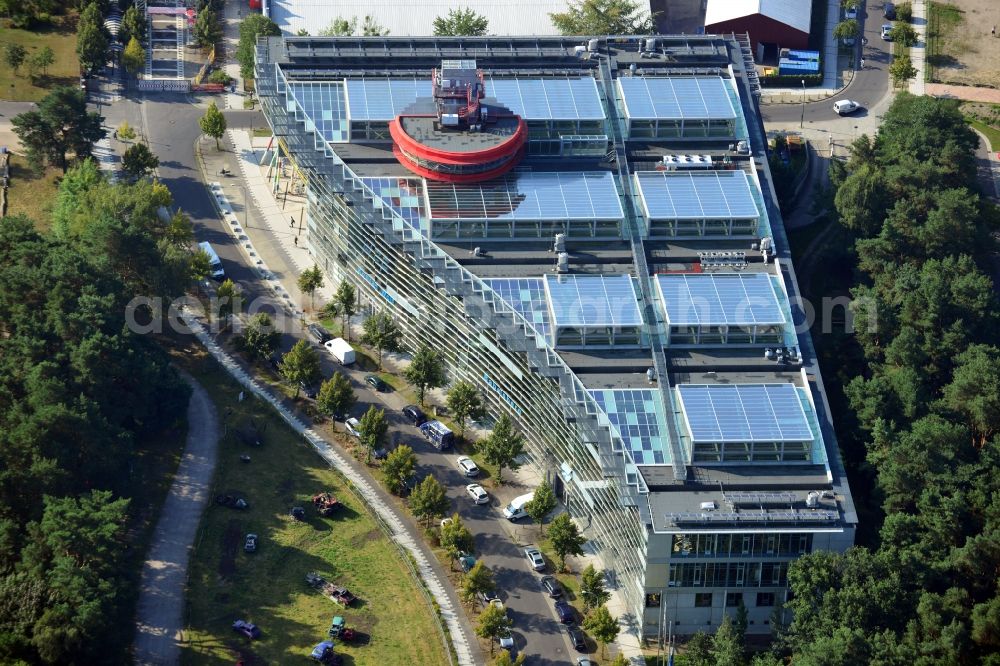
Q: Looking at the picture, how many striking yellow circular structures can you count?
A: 0